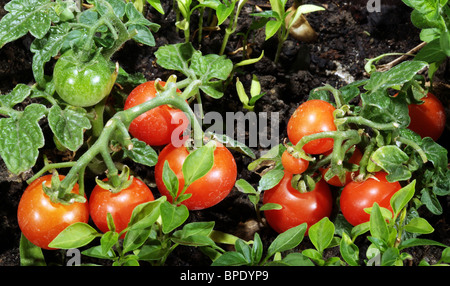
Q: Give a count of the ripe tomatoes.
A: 10